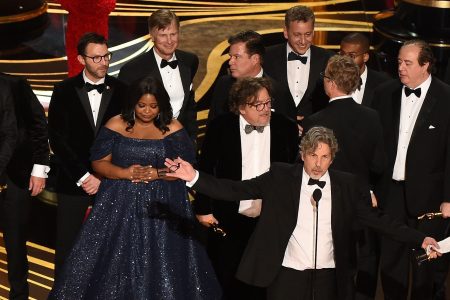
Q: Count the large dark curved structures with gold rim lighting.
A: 2